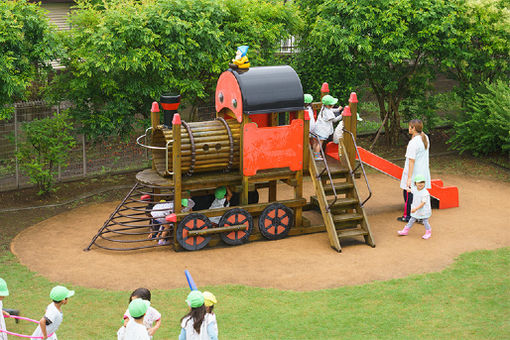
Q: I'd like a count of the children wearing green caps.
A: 10